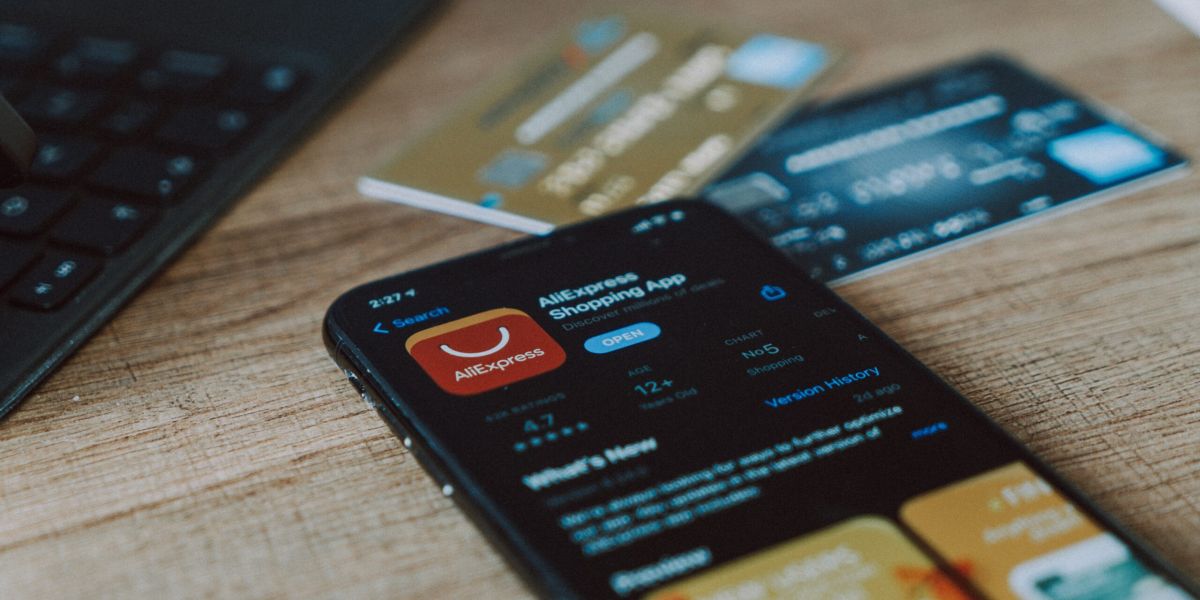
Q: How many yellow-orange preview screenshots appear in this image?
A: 2